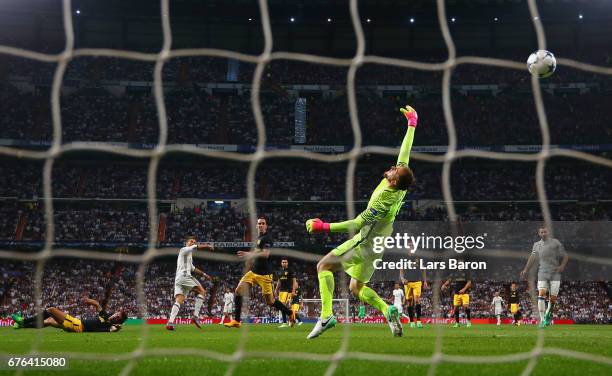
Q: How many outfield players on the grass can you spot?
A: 12